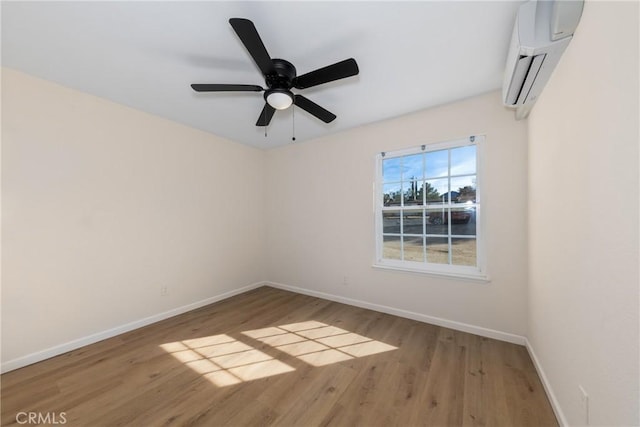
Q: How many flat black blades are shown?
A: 5